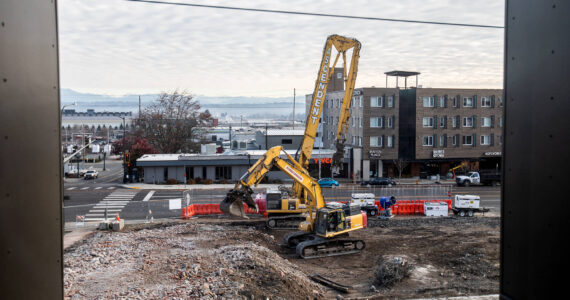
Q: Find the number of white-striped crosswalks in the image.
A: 2